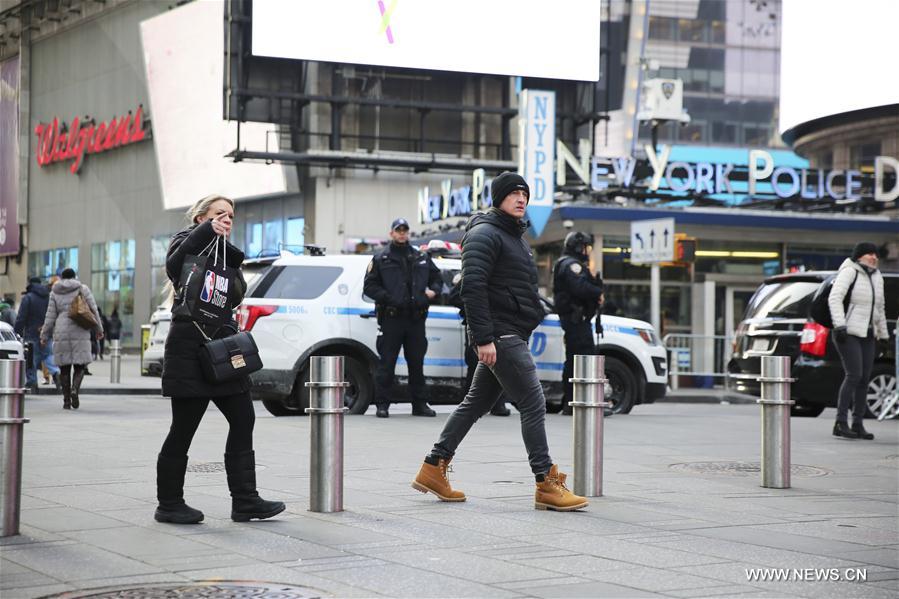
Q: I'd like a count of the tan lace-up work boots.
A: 2